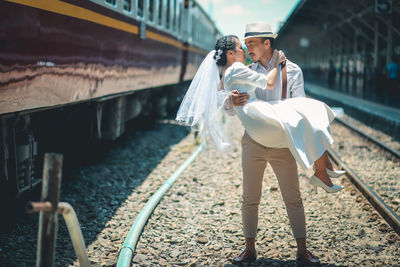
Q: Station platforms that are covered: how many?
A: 1